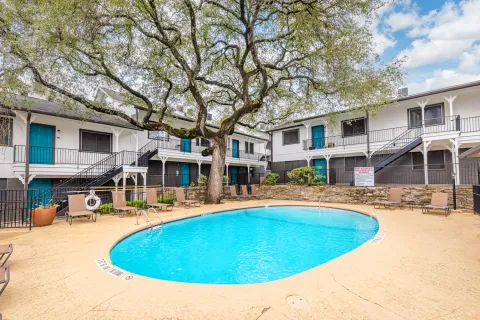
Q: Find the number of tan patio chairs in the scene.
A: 11